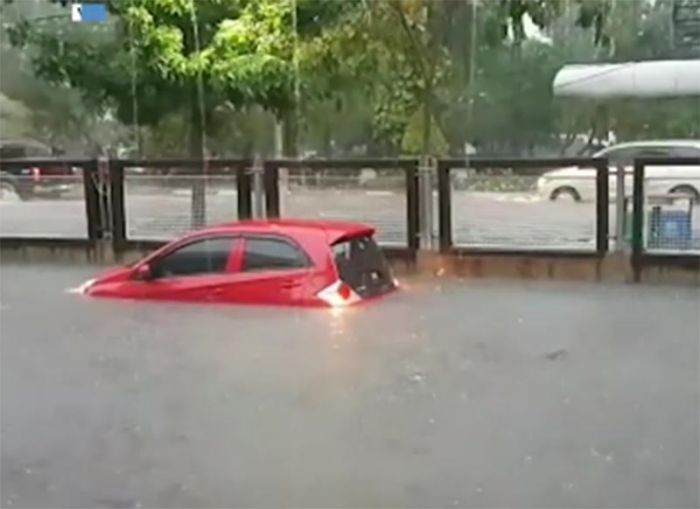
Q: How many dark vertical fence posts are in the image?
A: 8